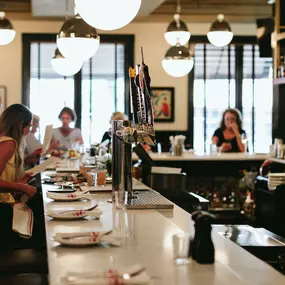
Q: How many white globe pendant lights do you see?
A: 7